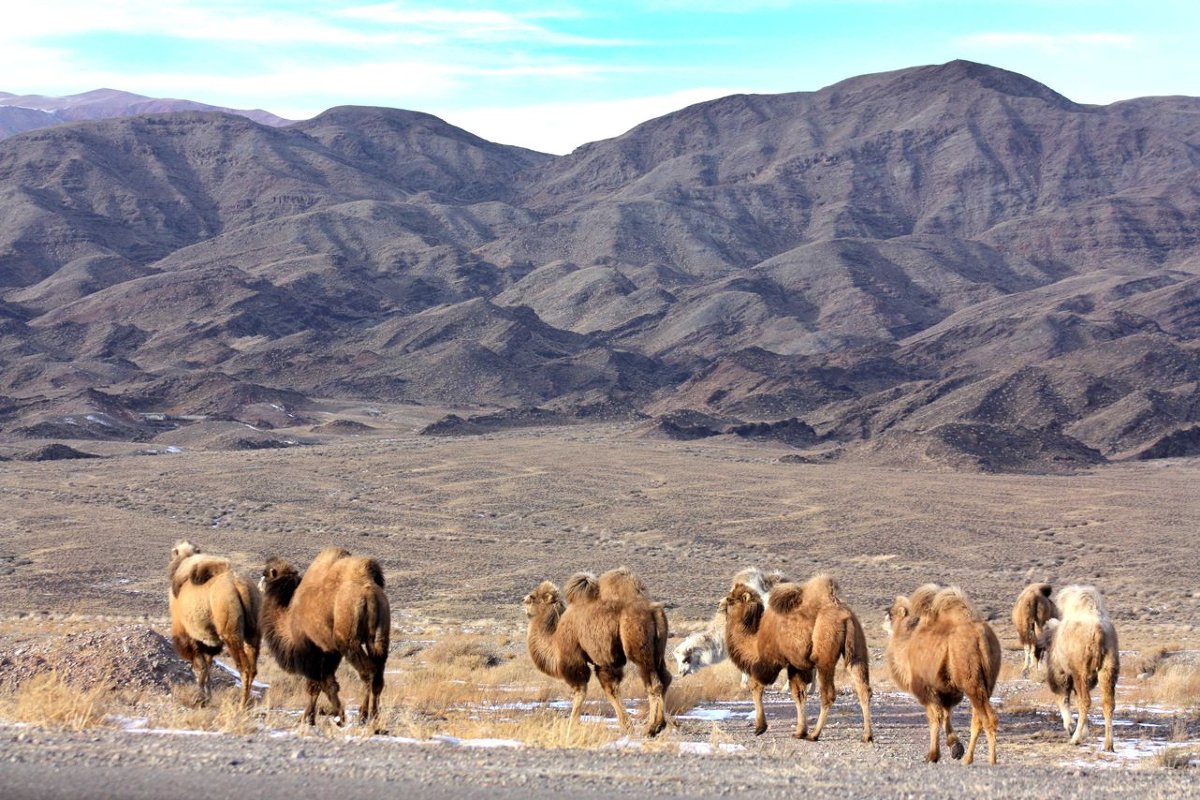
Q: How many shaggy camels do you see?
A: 8